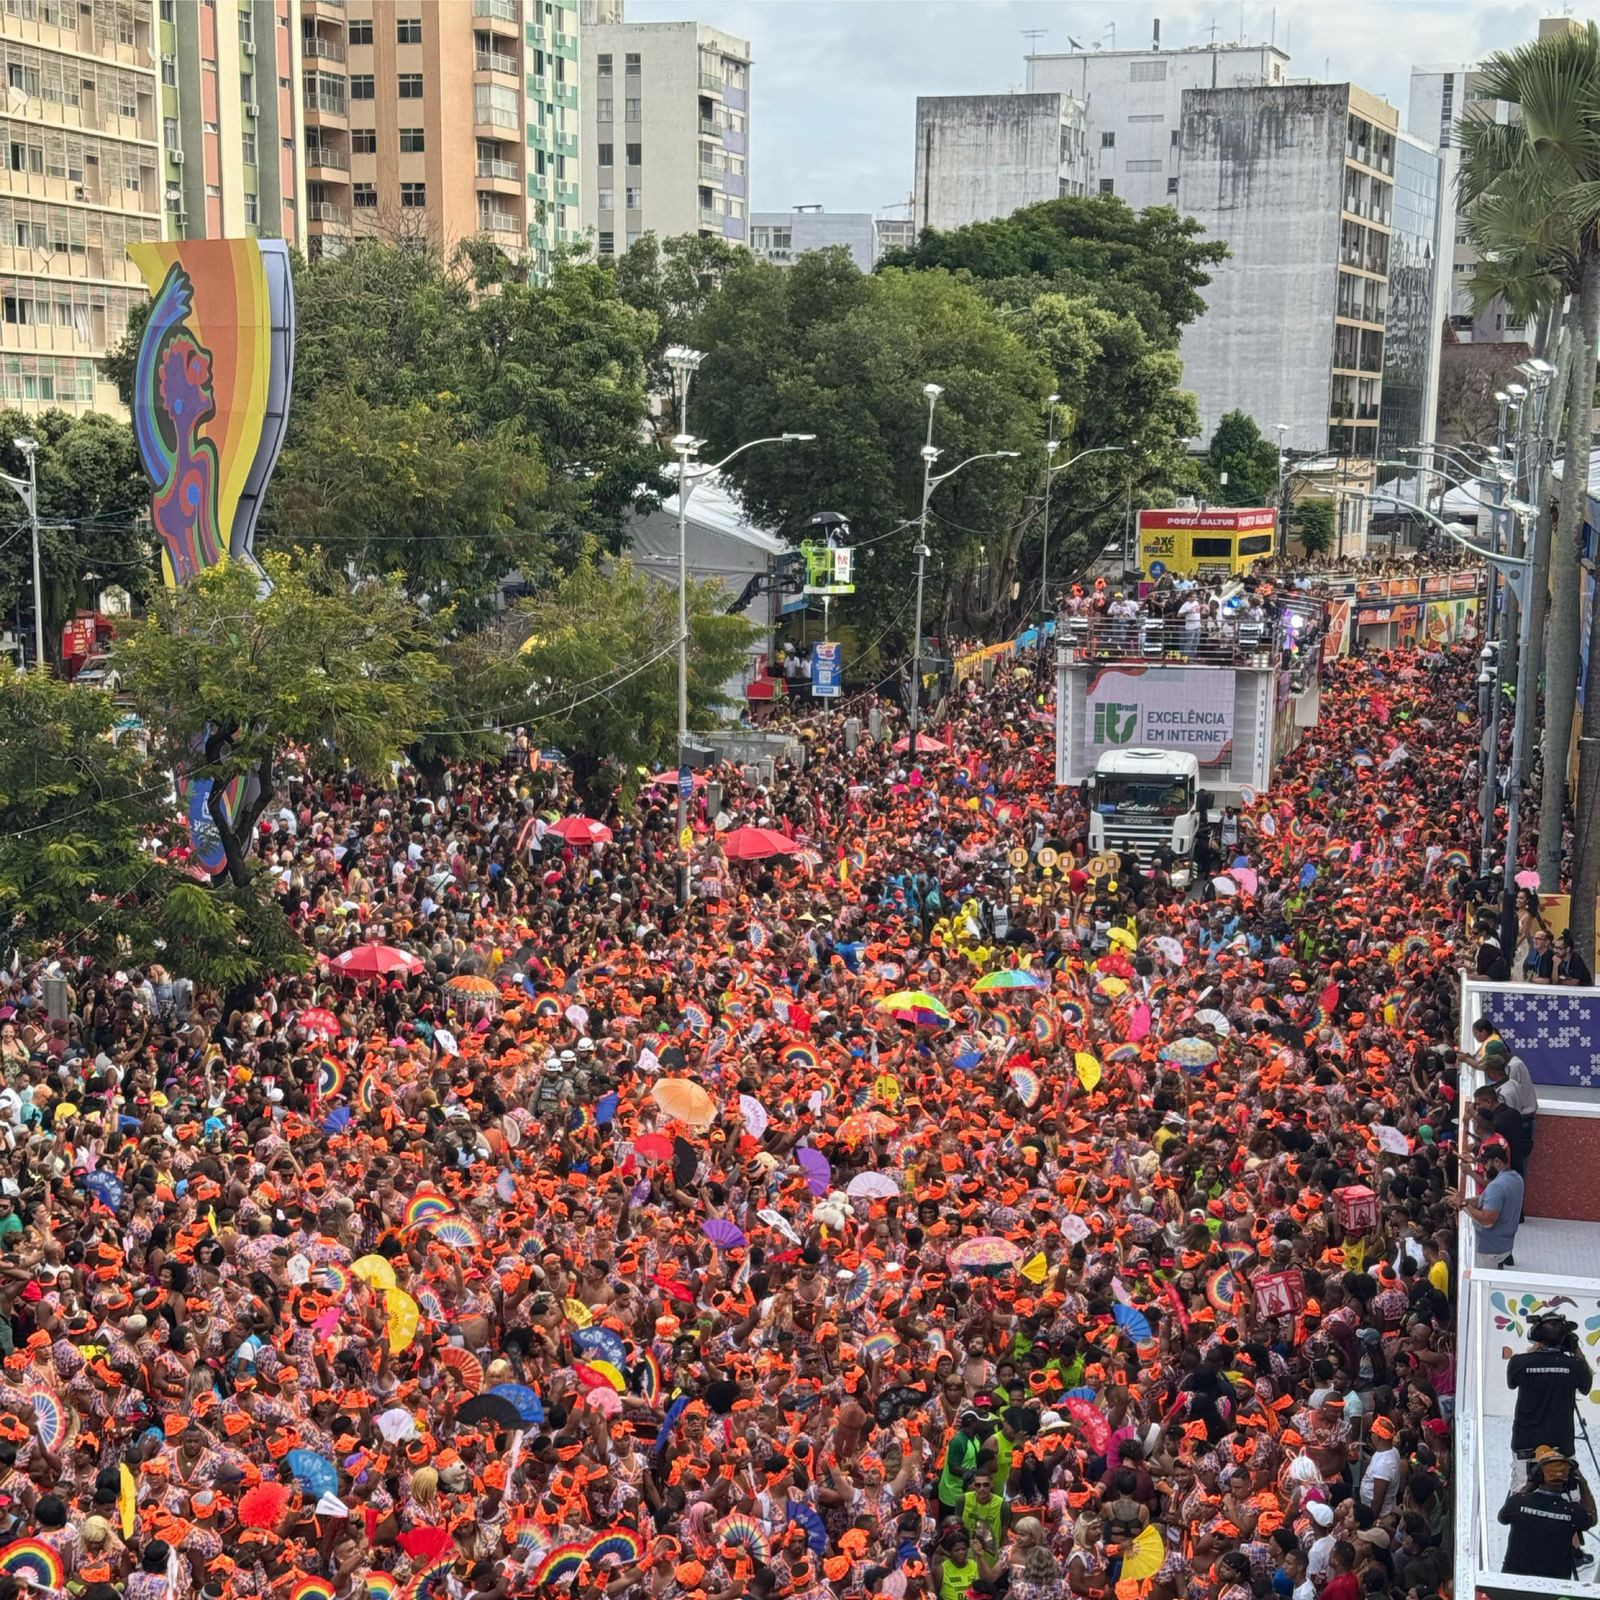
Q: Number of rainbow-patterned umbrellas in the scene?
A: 2